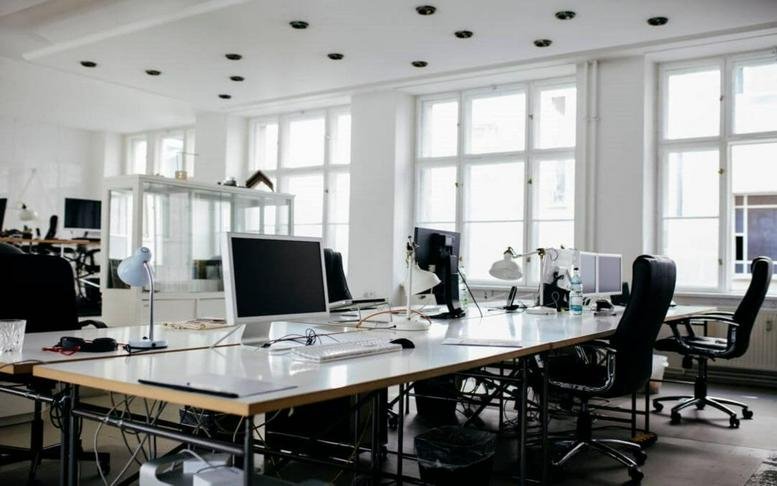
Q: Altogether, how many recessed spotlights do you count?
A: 13